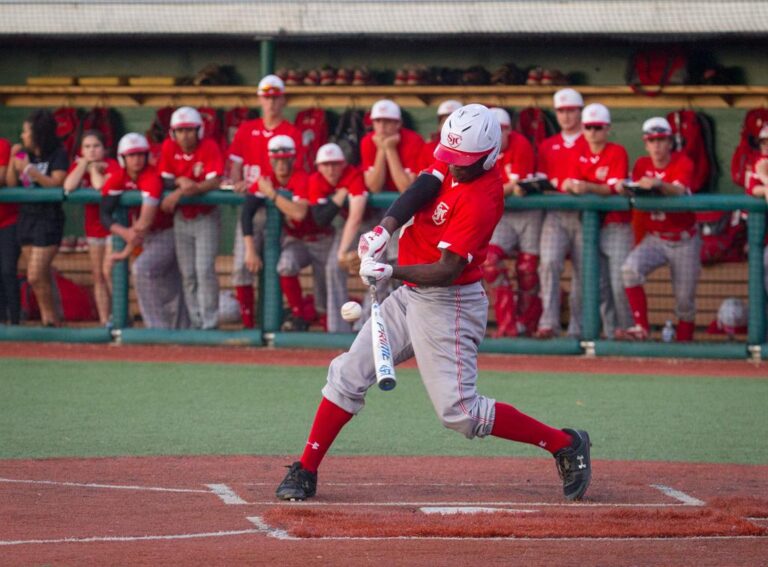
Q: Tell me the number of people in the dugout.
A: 15